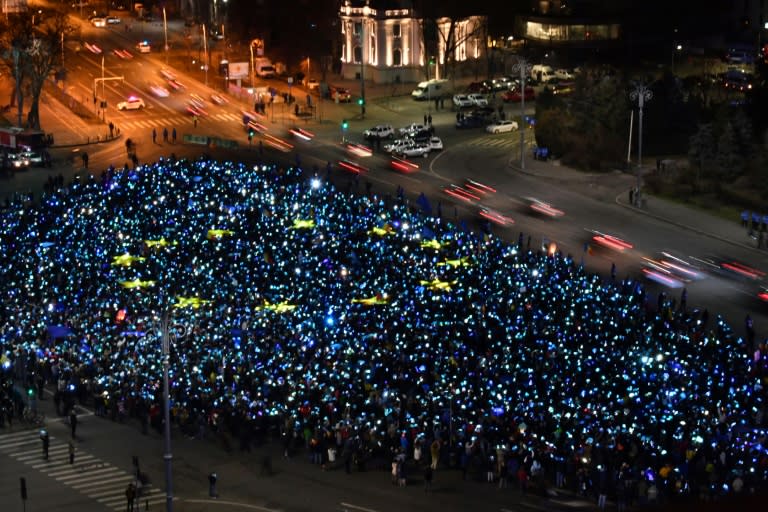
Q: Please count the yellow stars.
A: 12